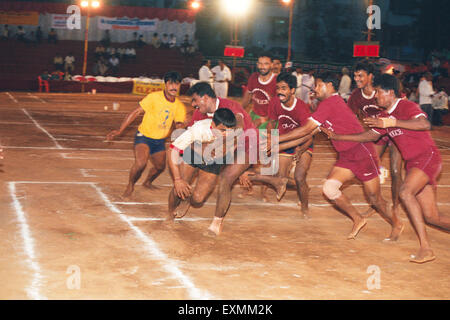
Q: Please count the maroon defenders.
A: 6